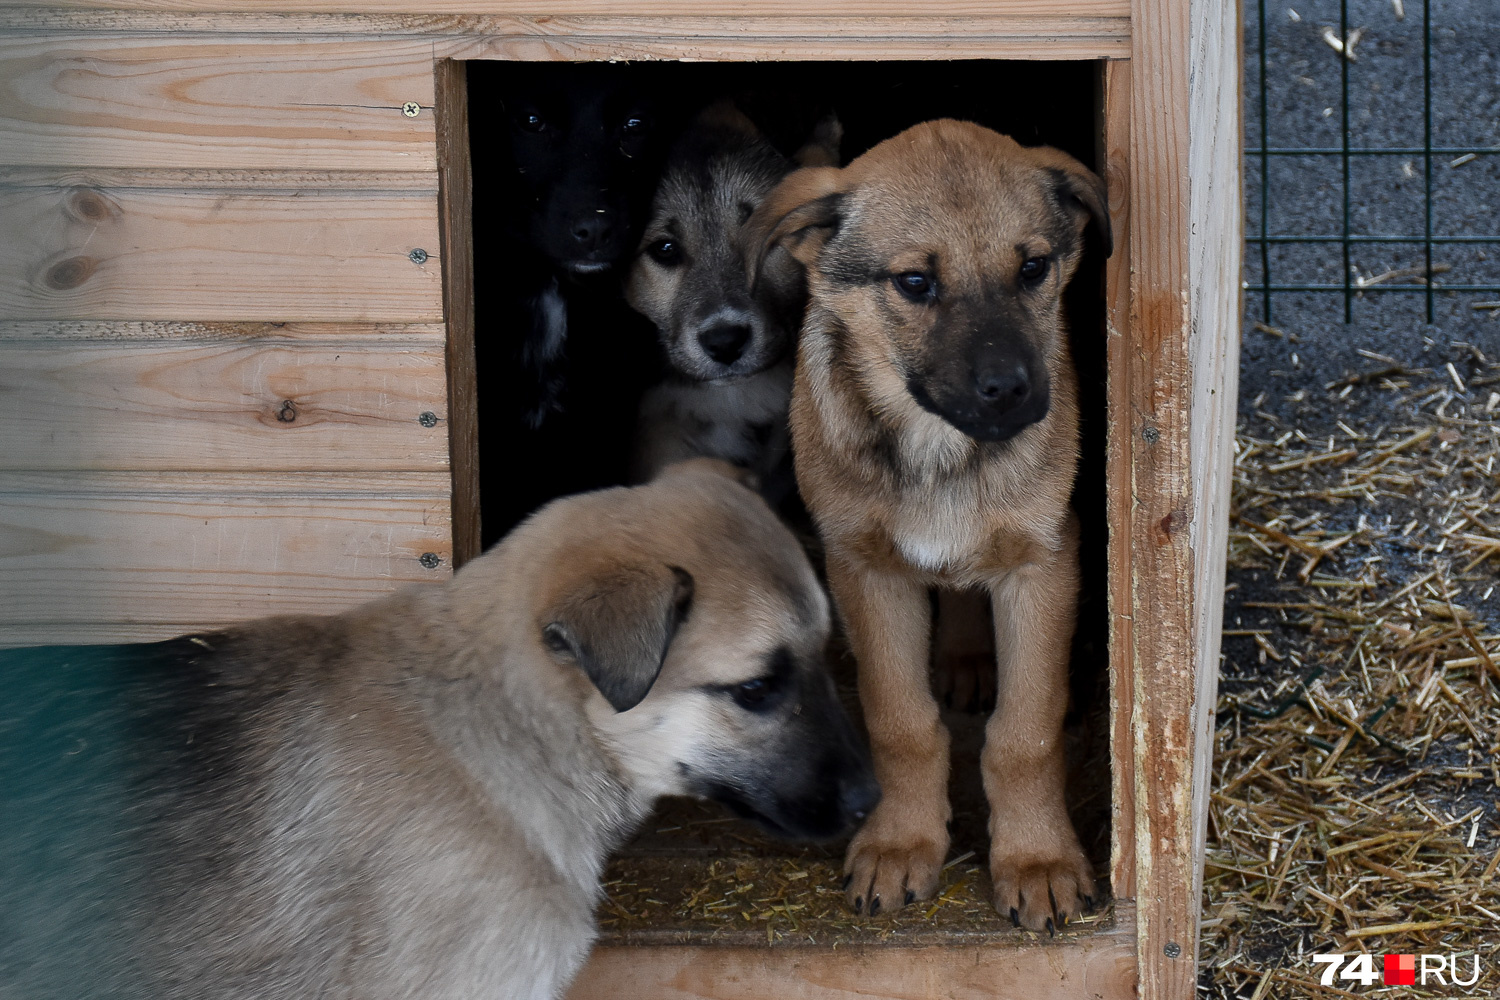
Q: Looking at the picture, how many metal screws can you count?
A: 6